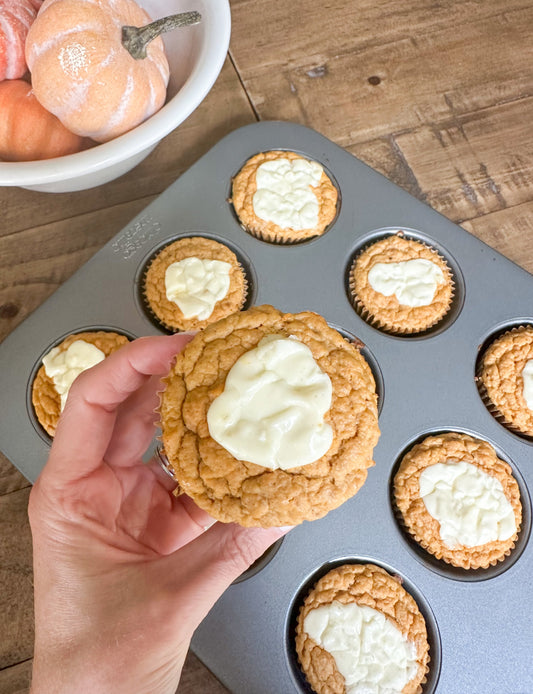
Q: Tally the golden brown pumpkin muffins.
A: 8